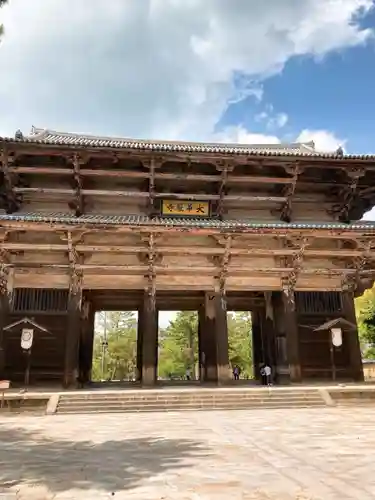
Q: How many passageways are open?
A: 3